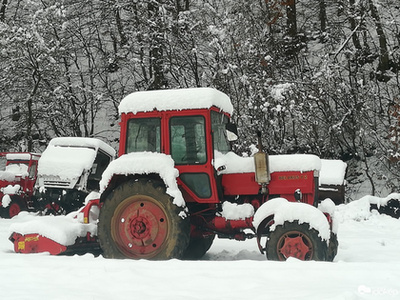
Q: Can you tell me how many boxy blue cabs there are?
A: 0